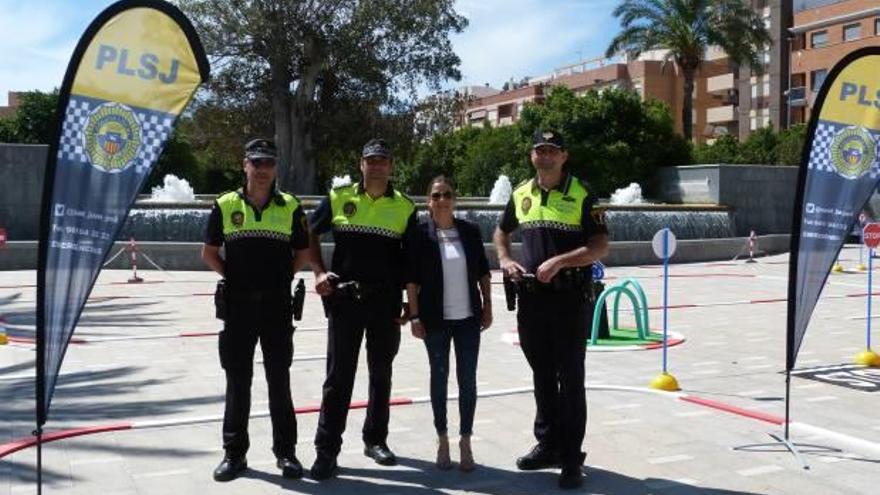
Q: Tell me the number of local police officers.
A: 3